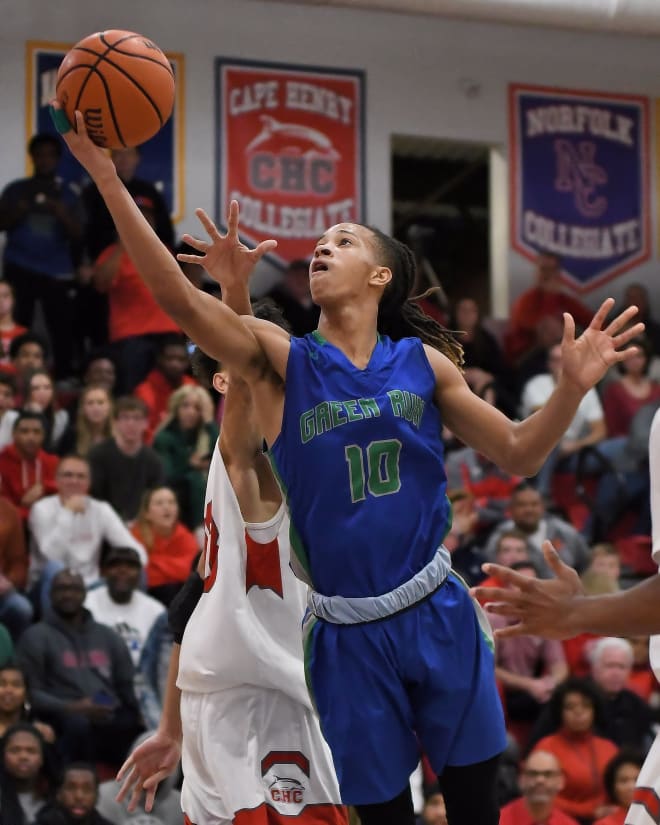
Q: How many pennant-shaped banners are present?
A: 3